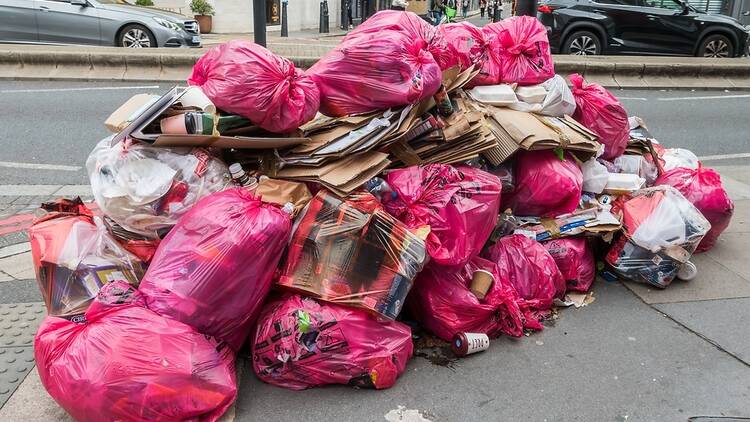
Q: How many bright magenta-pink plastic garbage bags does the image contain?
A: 14